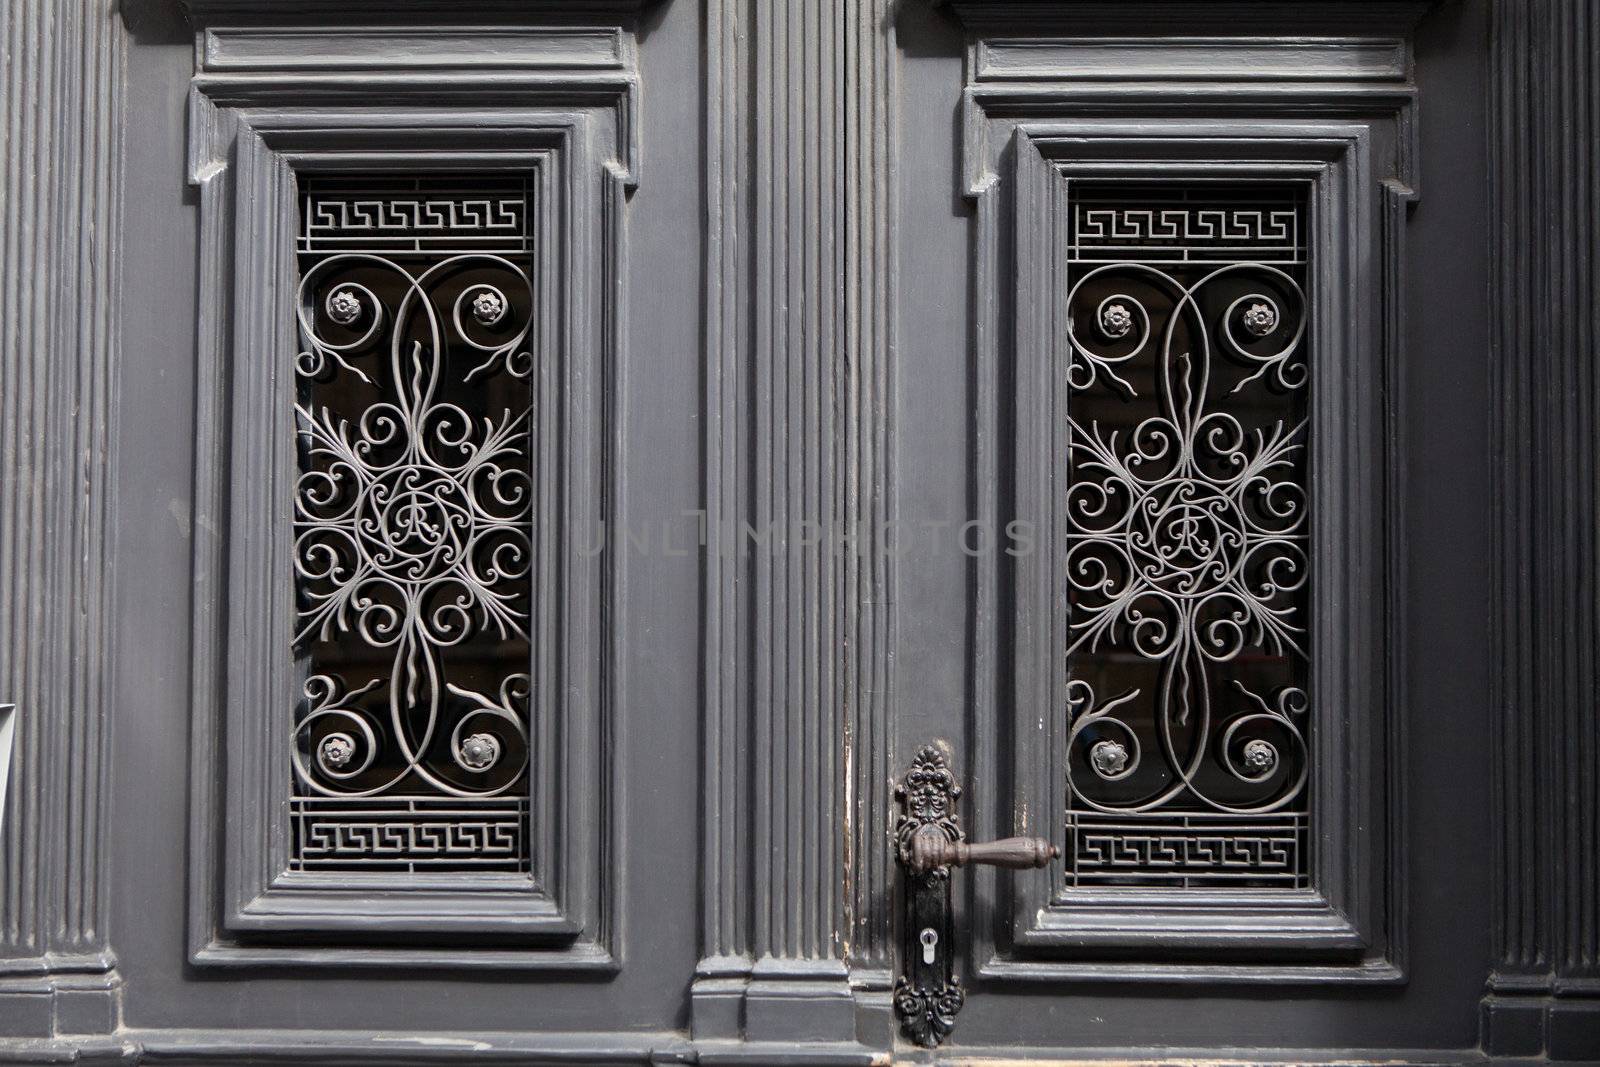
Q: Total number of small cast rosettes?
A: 8